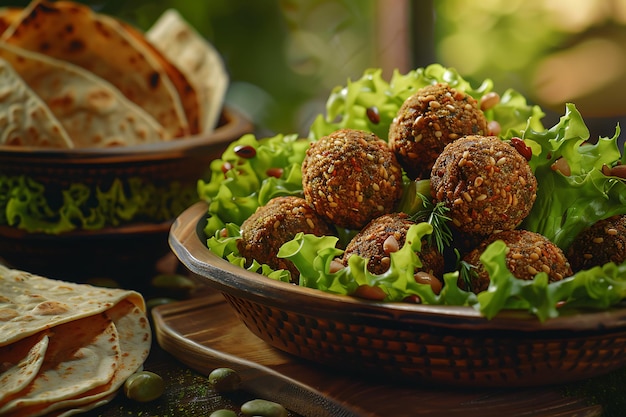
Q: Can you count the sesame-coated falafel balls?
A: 7